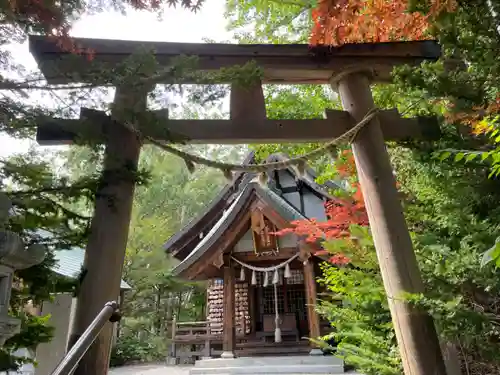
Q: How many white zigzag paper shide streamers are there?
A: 0